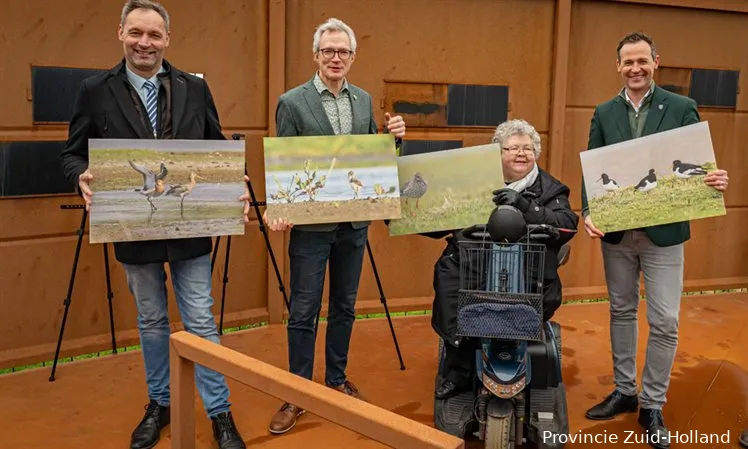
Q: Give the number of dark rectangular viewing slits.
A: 5